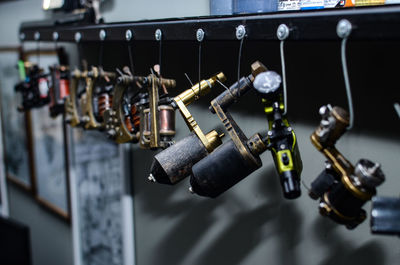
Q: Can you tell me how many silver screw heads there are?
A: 11